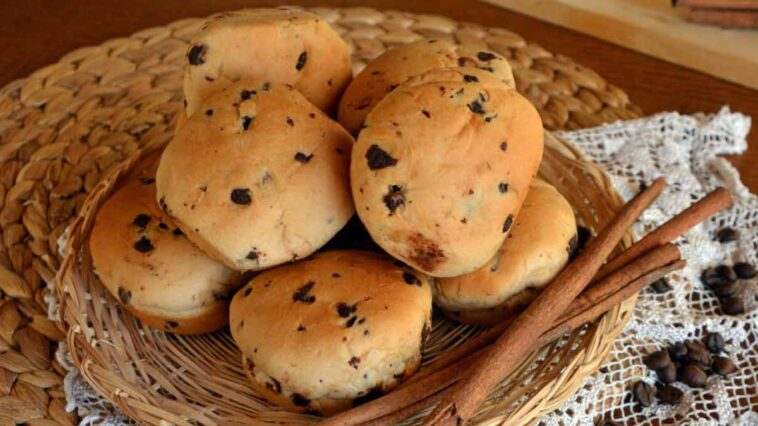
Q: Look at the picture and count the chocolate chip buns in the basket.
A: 7